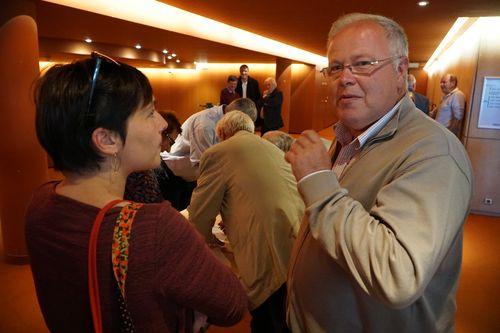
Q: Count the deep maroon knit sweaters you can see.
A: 1